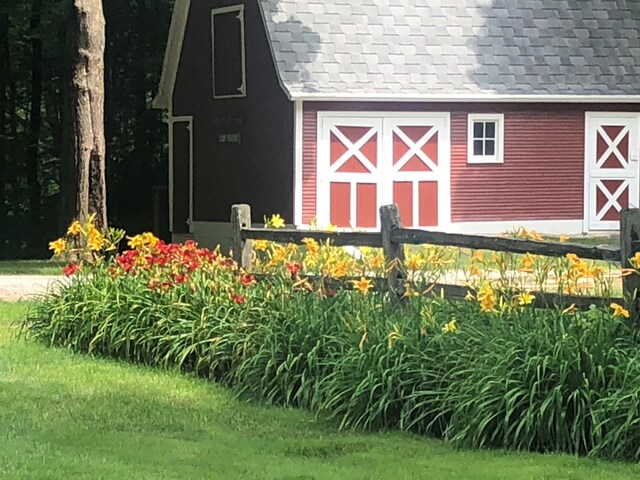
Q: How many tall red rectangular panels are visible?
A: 4